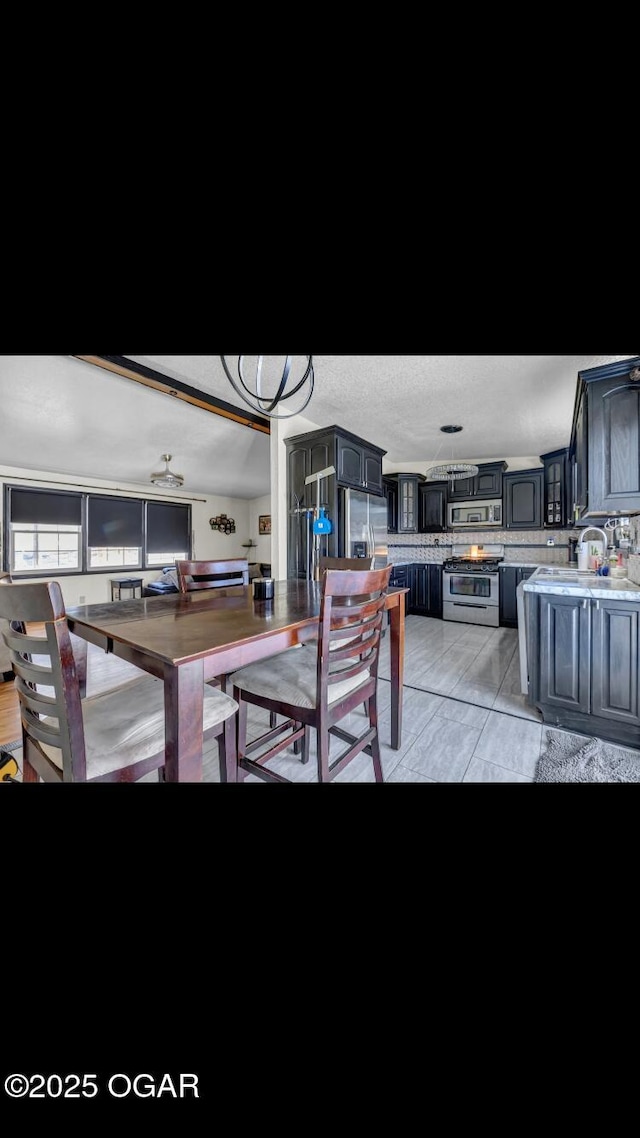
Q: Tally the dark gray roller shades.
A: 3